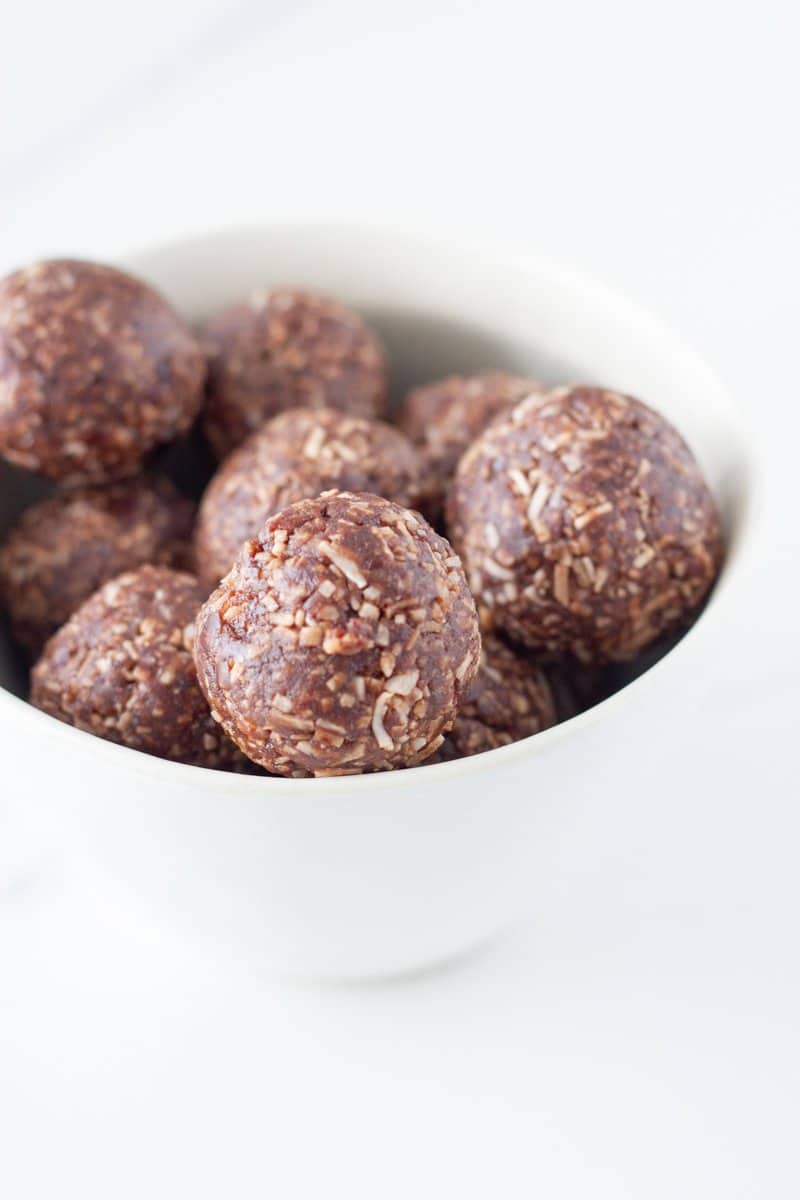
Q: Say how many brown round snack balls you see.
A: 9